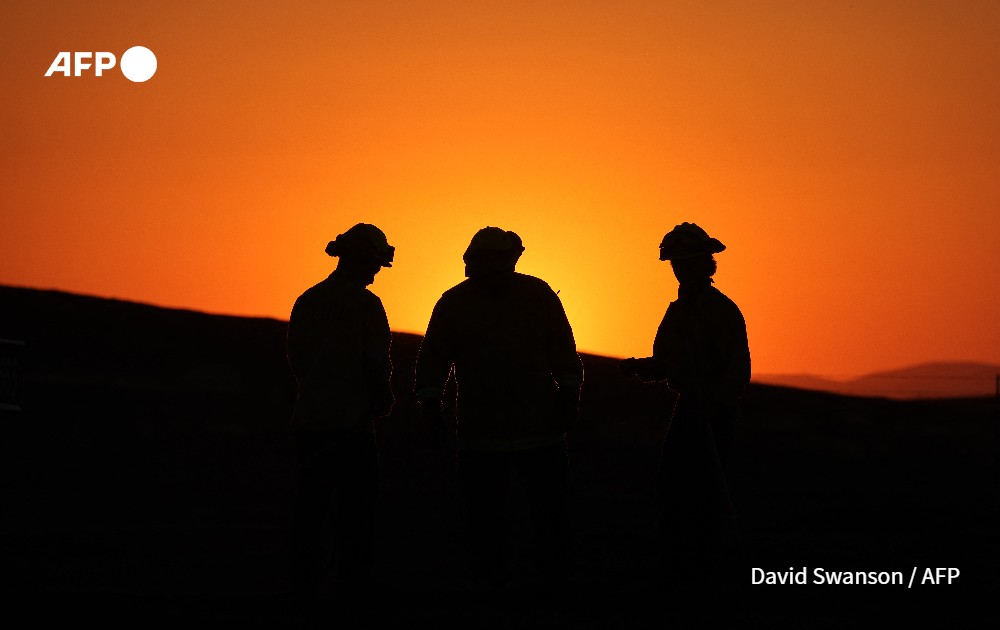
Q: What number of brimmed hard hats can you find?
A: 3